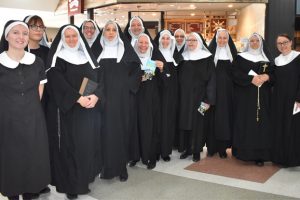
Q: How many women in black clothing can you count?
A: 13